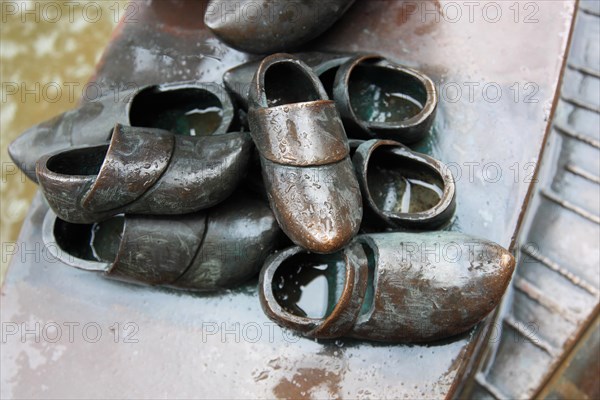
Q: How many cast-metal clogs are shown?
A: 8